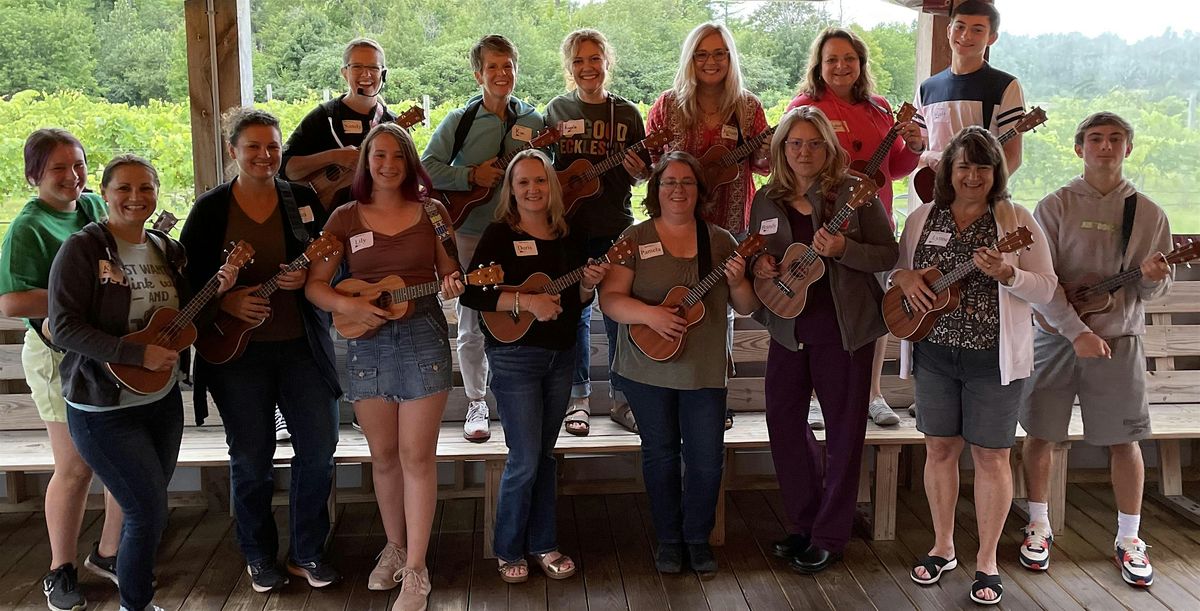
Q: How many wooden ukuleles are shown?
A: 15